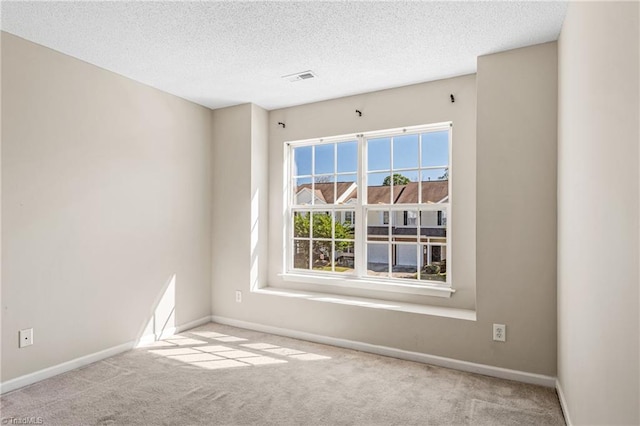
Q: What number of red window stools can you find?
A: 0